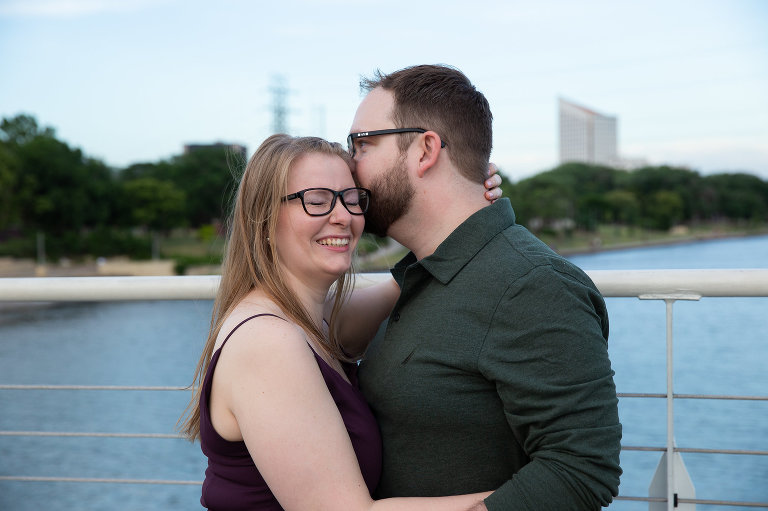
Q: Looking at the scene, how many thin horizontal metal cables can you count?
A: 3